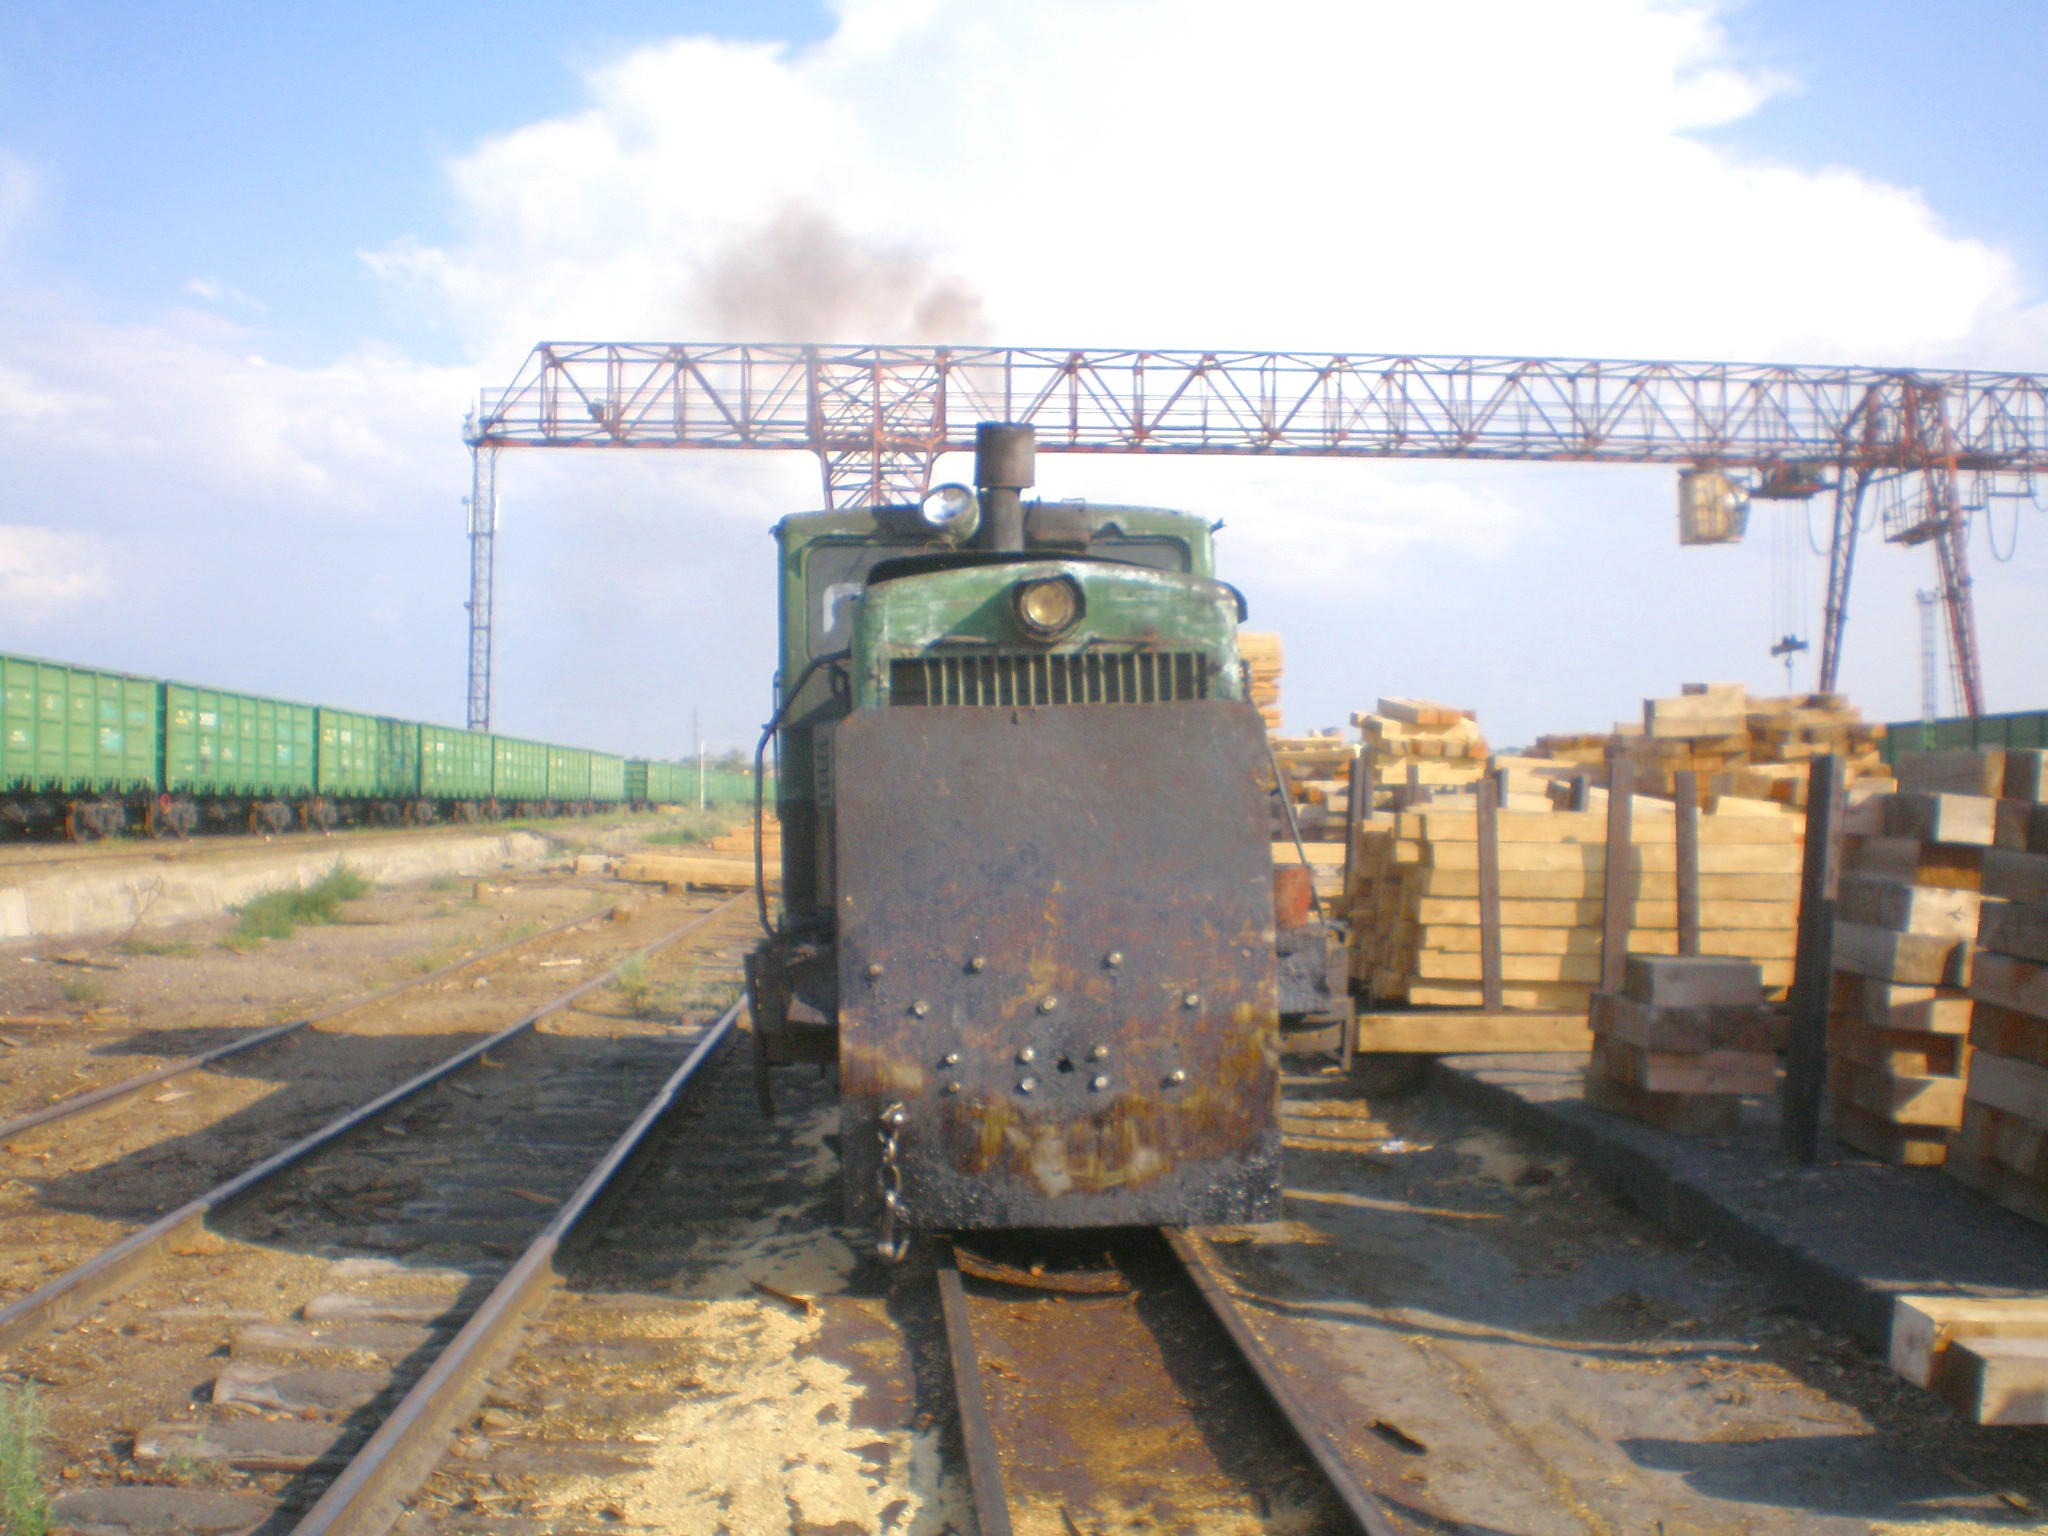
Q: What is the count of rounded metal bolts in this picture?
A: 13